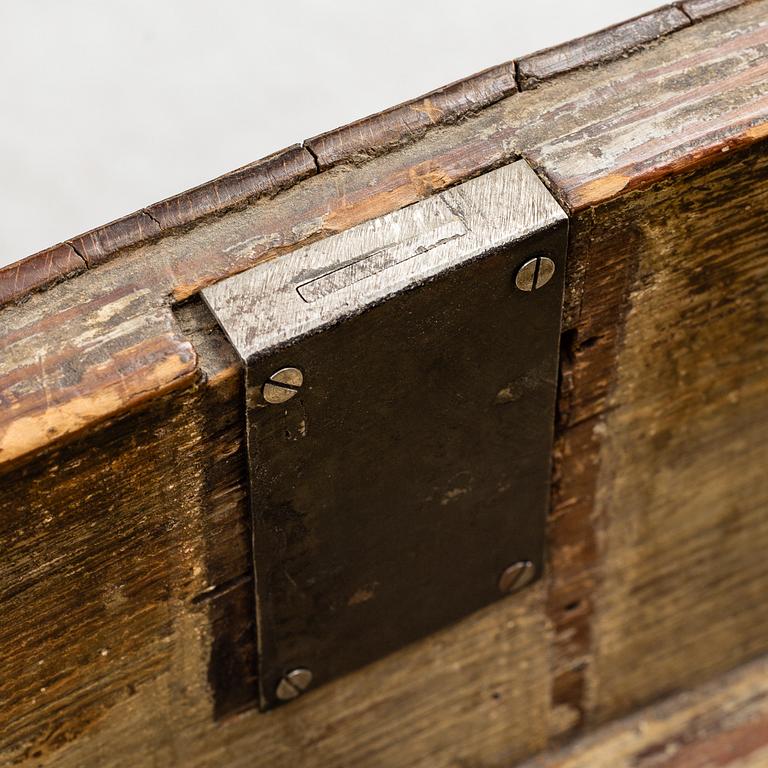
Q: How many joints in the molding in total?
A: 5